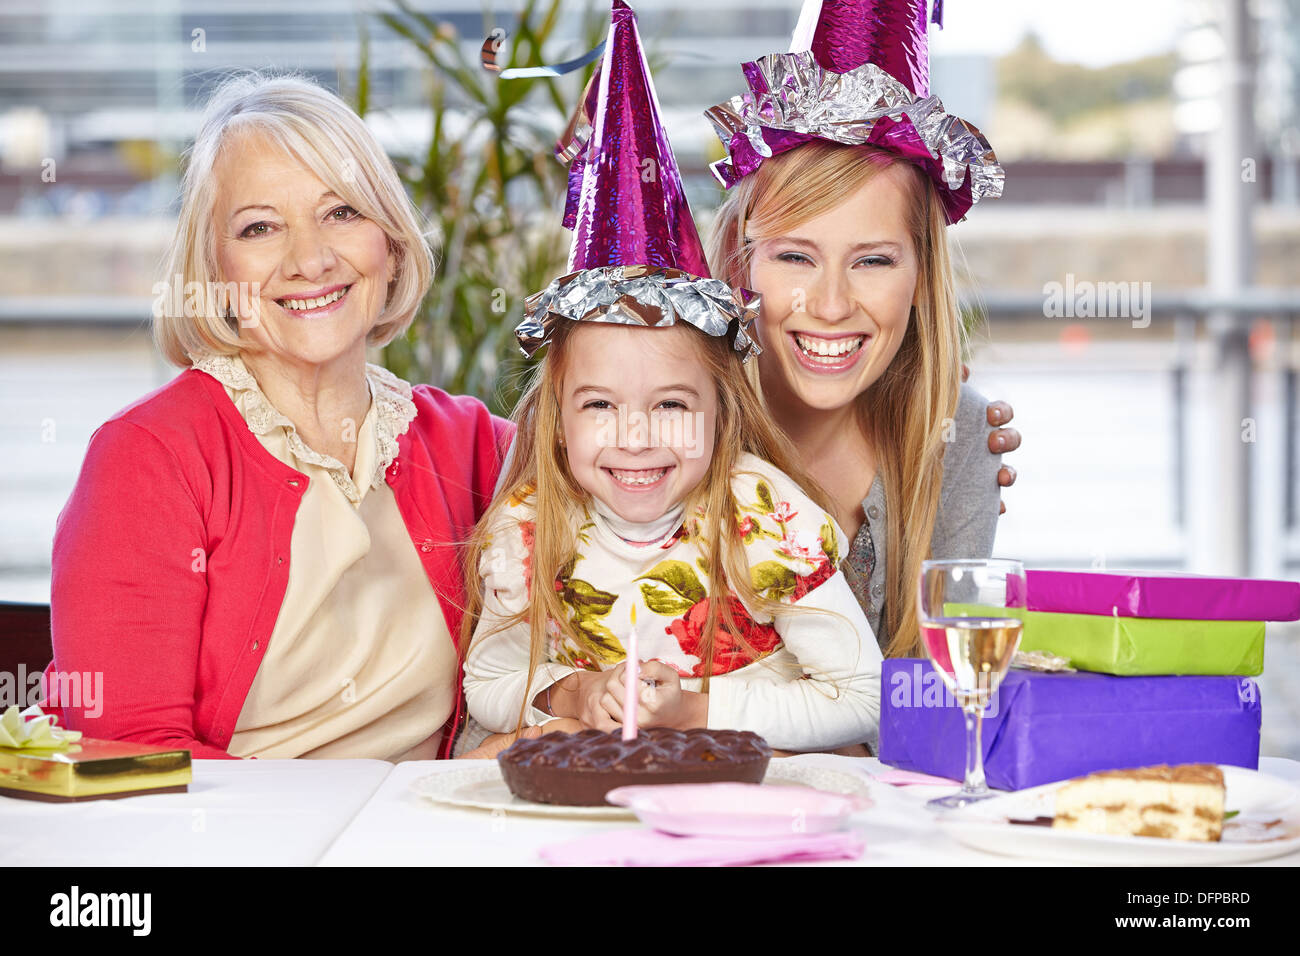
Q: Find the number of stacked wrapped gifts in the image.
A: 3